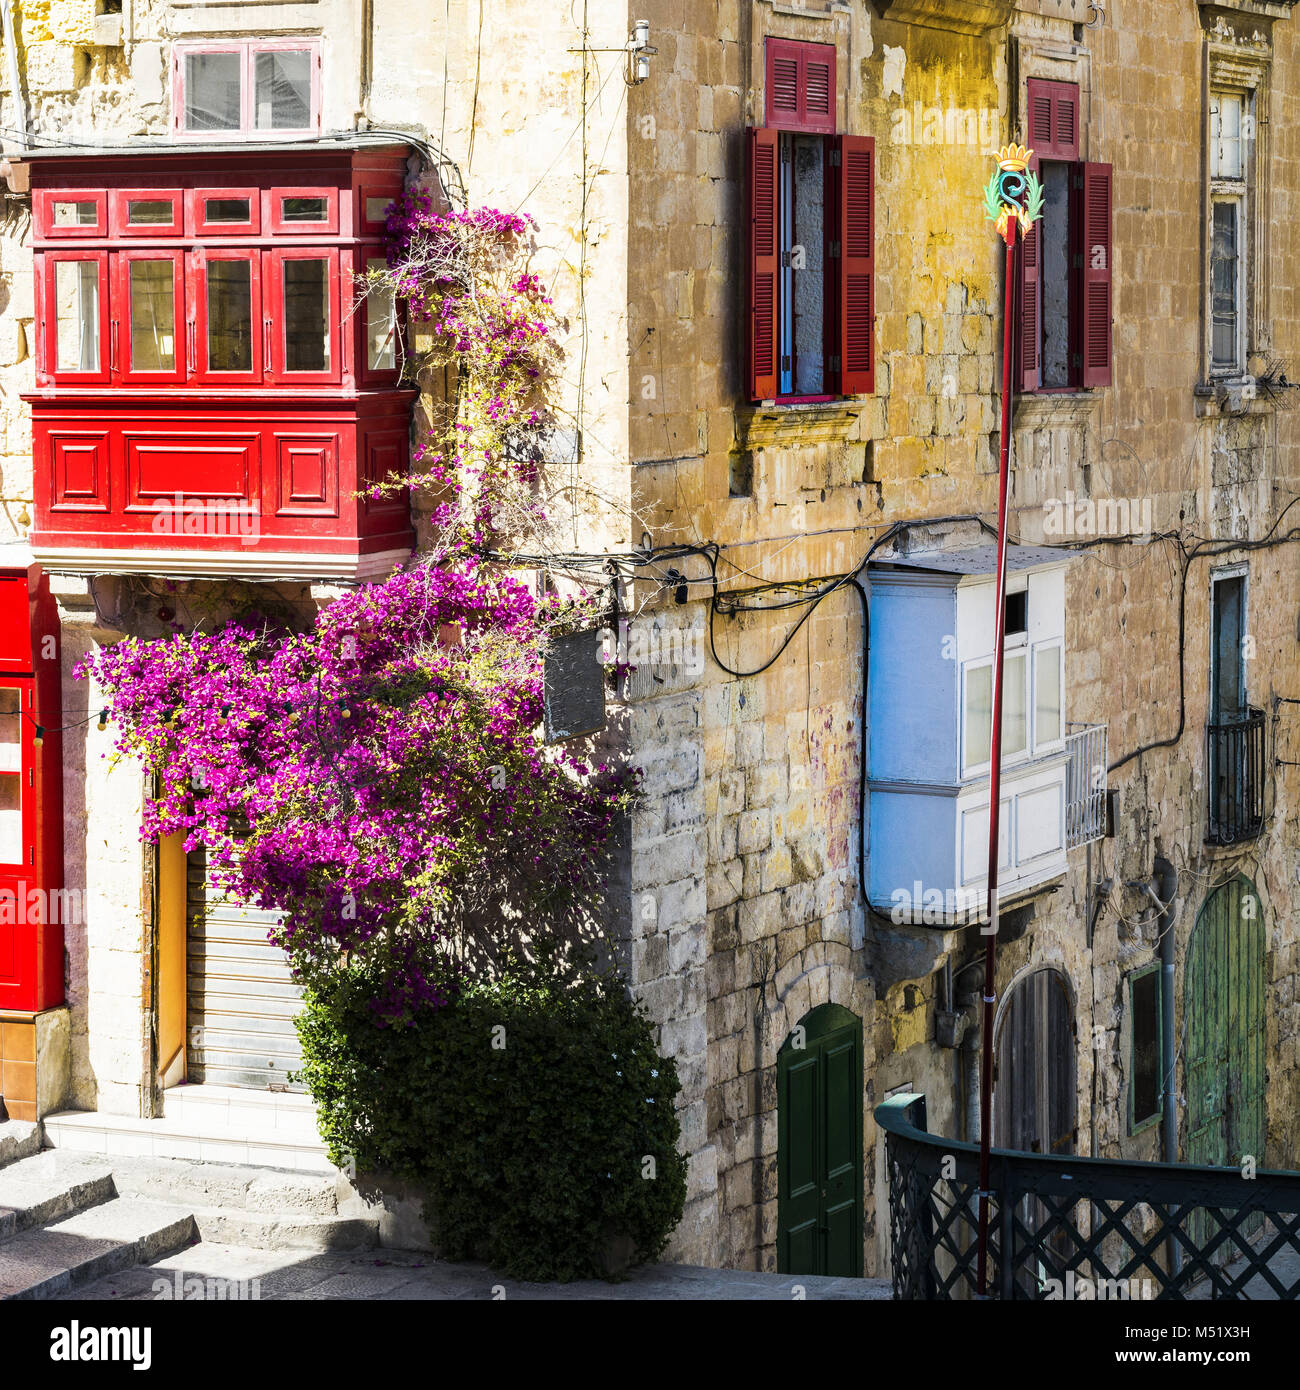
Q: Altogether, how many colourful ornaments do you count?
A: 1